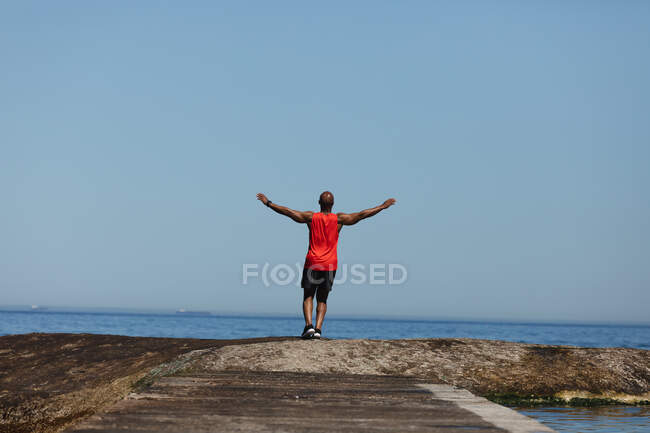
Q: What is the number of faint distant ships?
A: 2